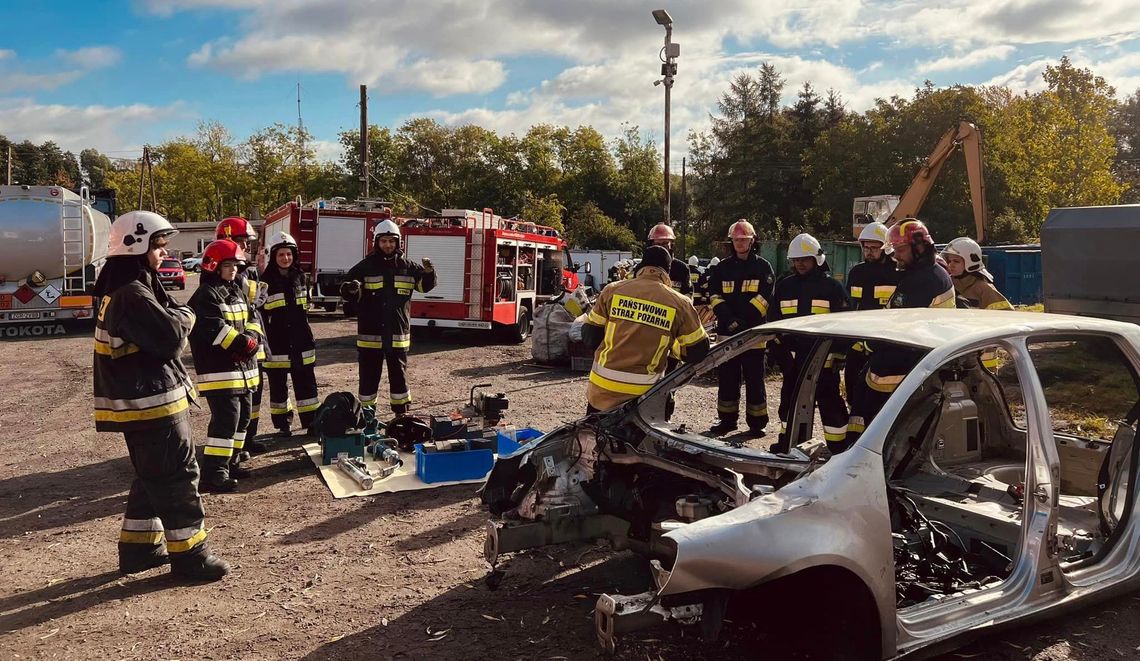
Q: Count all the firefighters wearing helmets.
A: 11